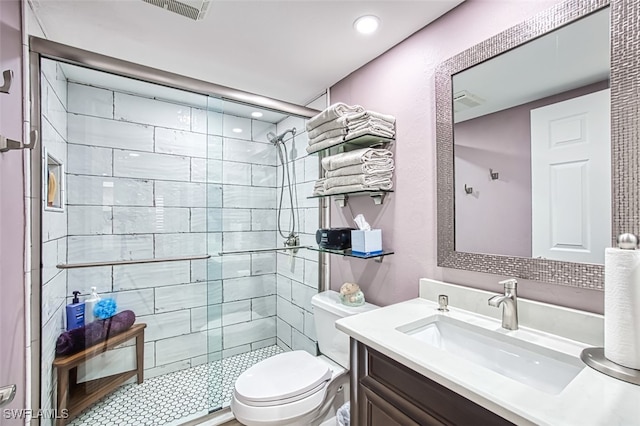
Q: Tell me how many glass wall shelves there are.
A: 3